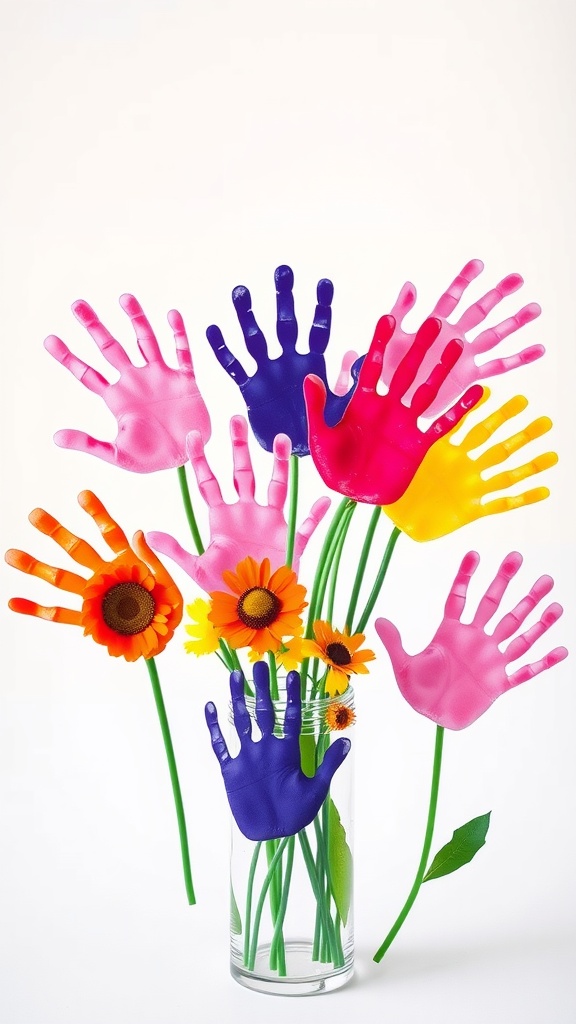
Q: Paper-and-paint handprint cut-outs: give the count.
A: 9